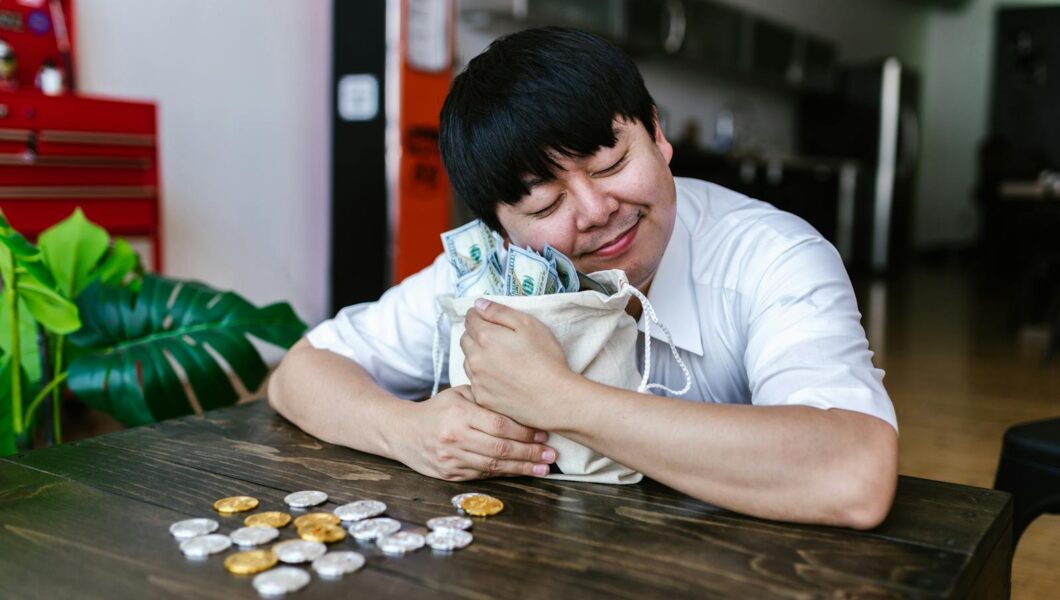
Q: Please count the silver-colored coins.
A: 13